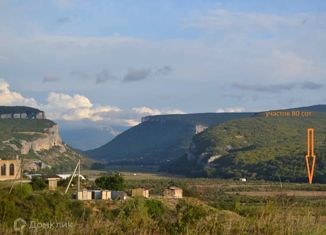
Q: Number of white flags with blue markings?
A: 0